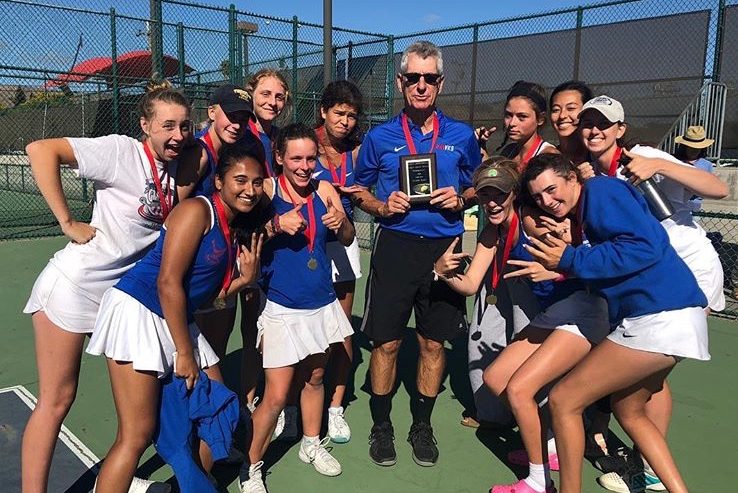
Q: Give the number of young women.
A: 11